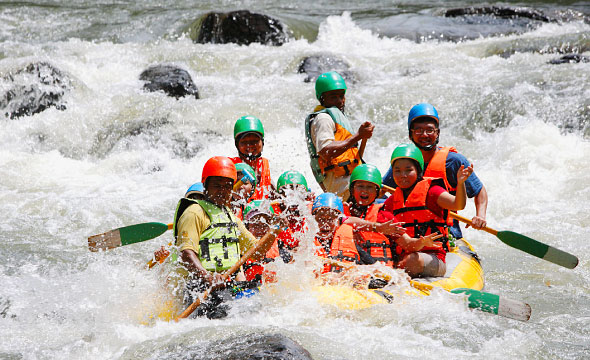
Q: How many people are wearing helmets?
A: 11